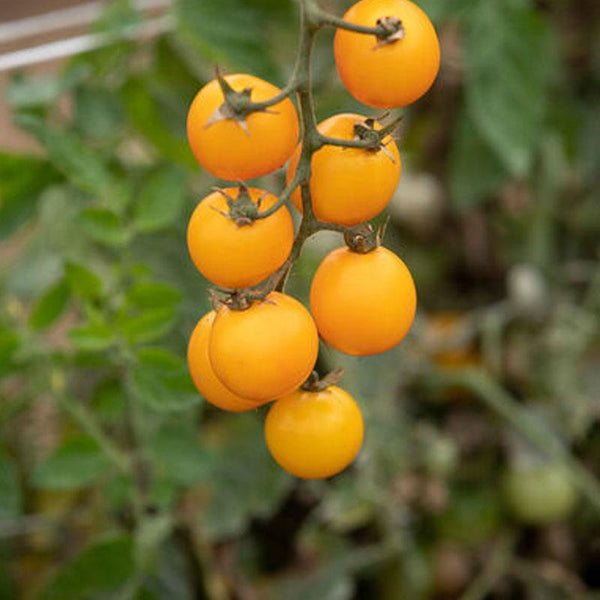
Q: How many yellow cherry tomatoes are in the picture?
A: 8